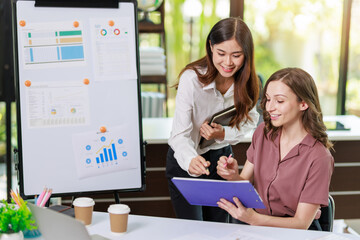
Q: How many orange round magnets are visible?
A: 6